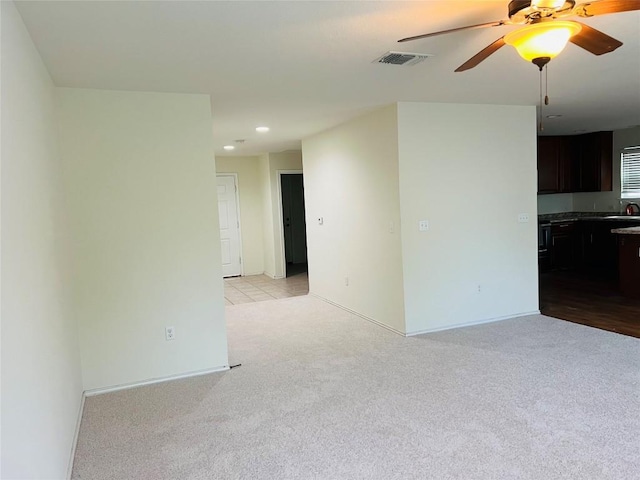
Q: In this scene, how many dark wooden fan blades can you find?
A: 4